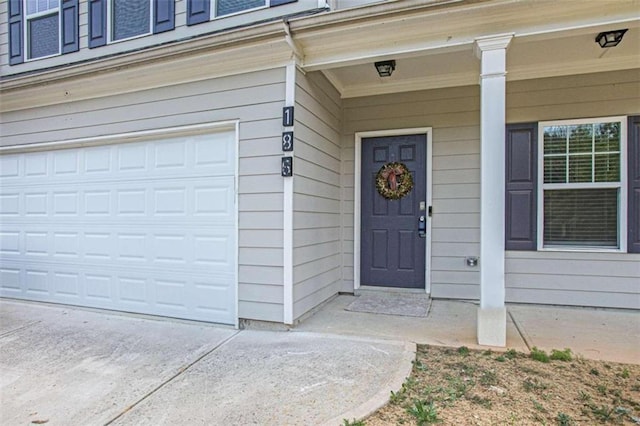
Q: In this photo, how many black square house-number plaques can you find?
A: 3